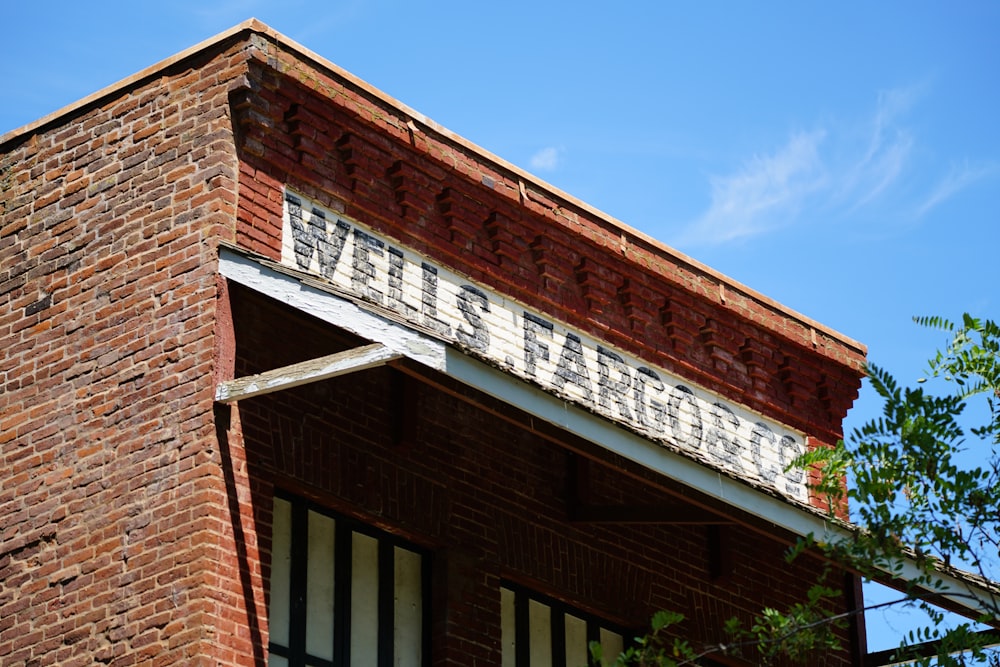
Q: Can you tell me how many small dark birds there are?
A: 0